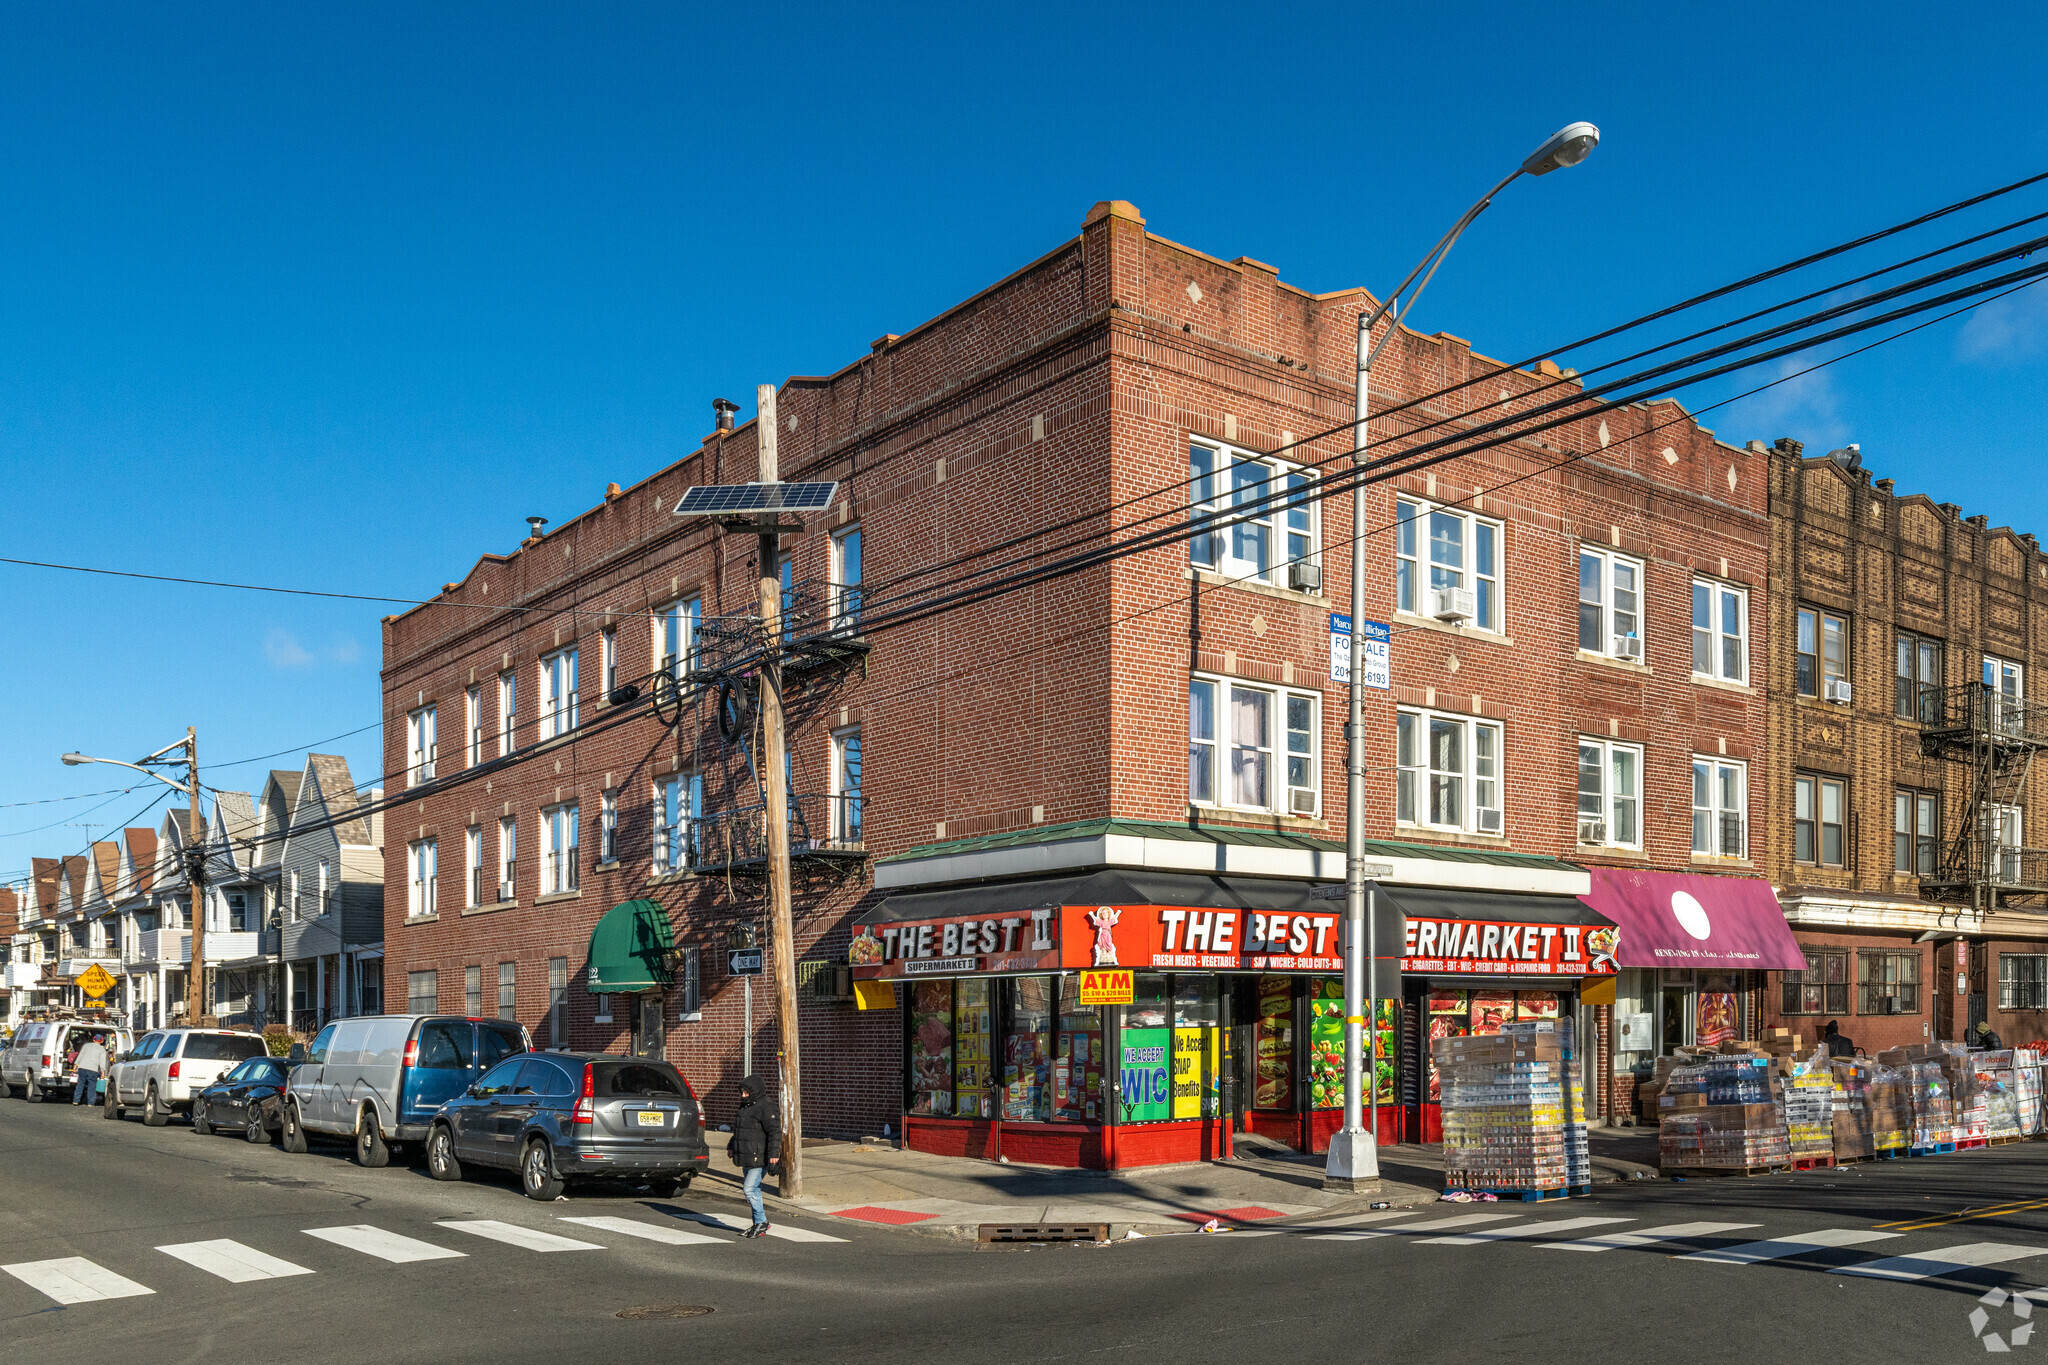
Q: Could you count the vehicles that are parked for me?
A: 5